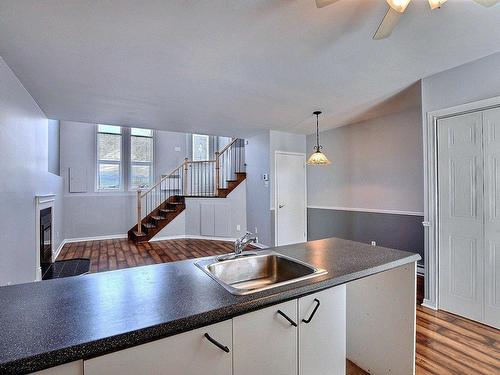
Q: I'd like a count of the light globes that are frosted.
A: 2